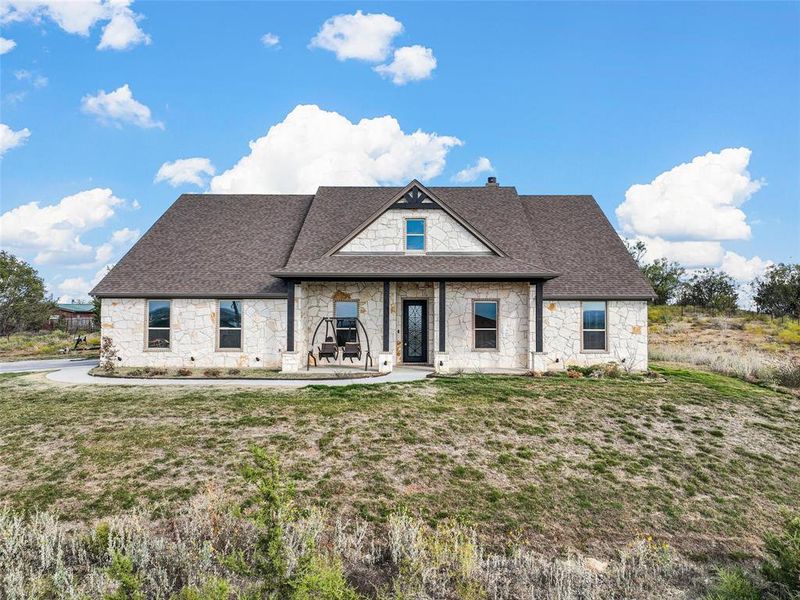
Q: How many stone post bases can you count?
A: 4